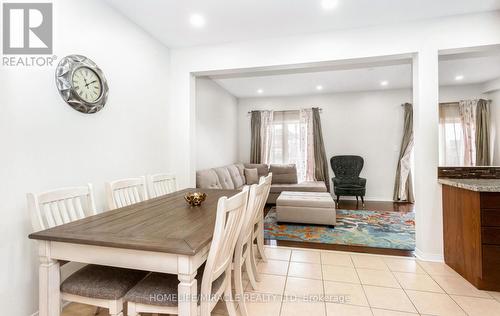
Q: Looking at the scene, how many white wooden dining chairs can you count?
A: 6